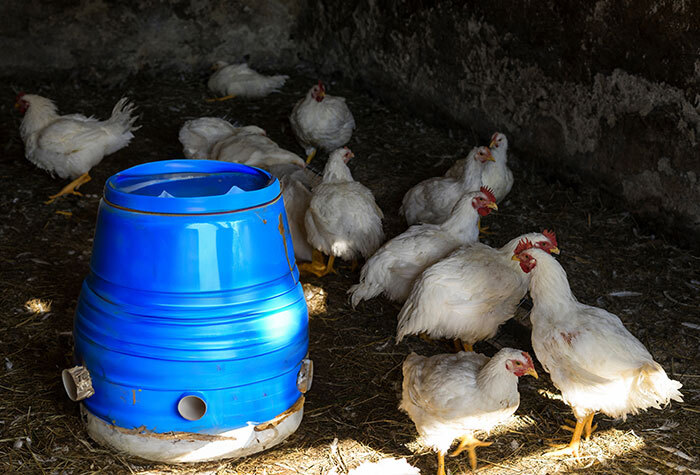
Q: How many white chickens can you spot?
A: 13